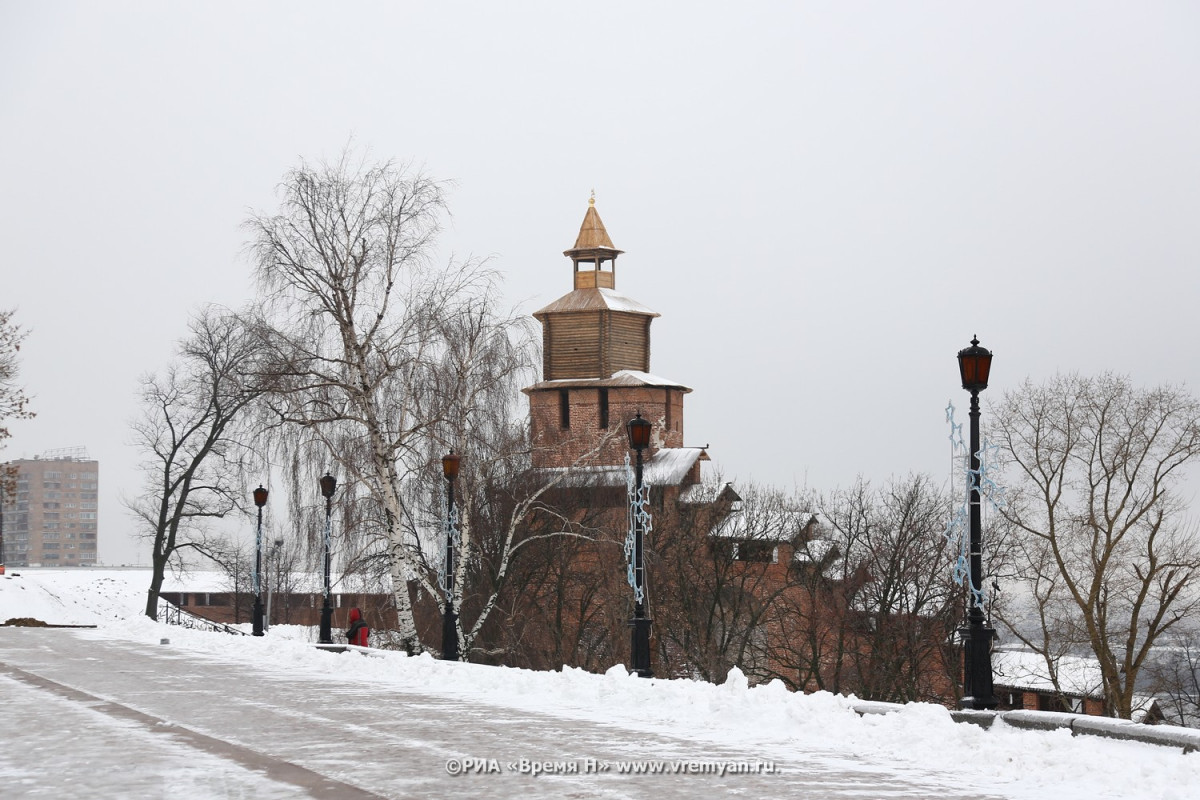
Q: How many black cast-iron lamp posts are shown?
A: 5